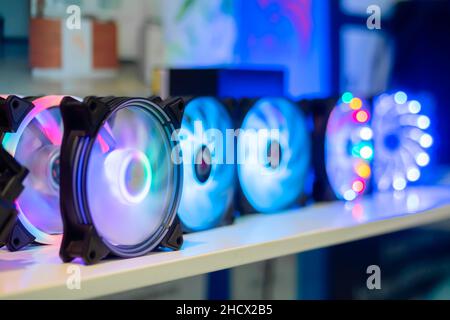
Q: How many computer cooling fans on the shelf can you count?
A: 6